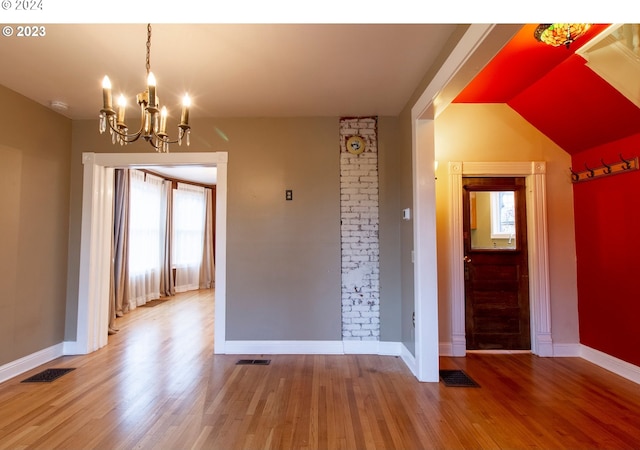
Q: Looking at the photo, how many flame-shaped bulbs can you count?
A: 5